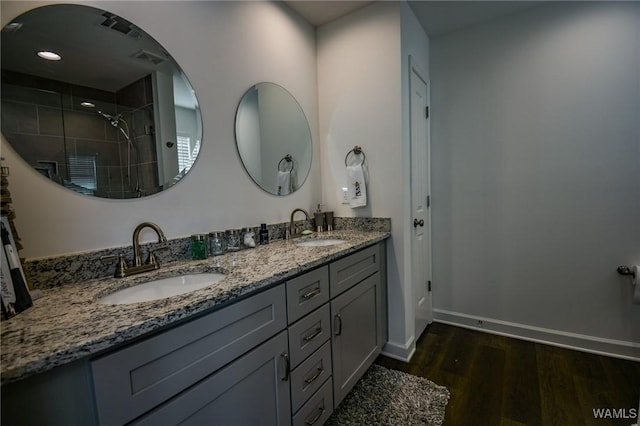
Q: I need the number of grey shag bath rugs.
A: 1